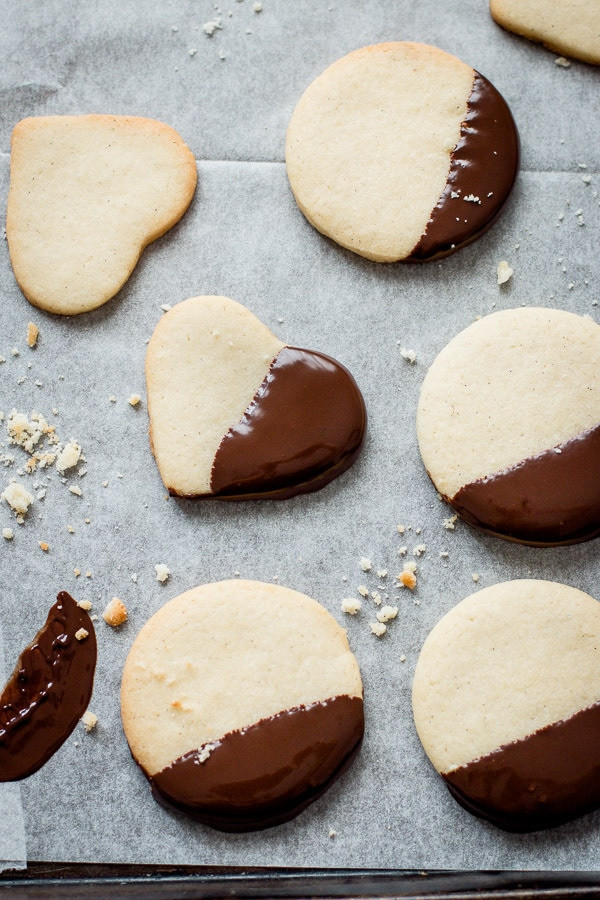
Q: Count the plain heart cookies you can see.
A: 1